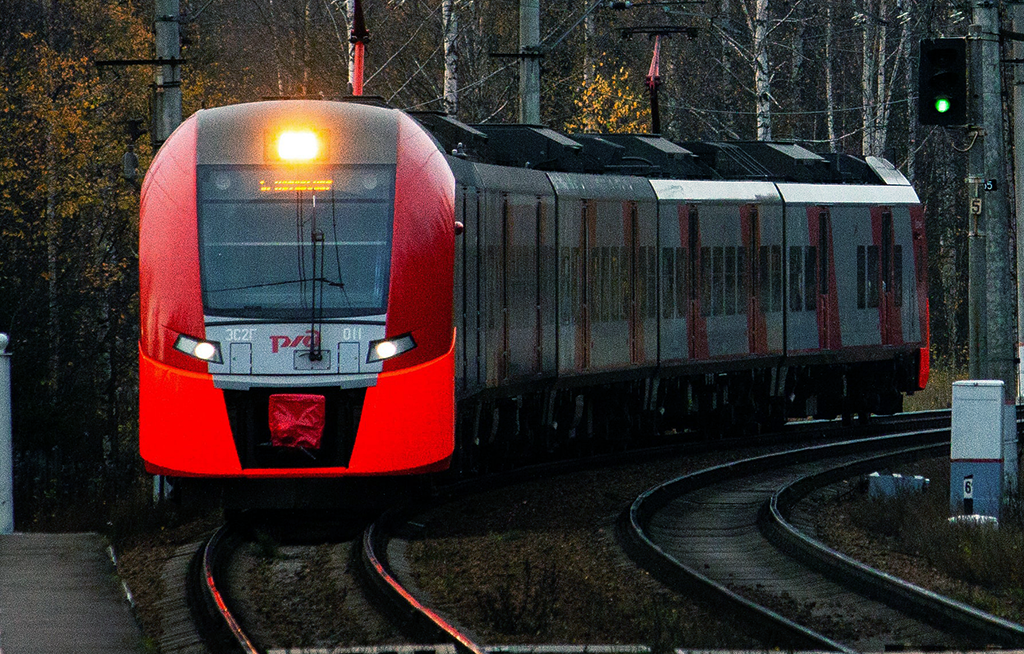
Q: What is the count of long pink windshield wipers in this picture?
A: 0